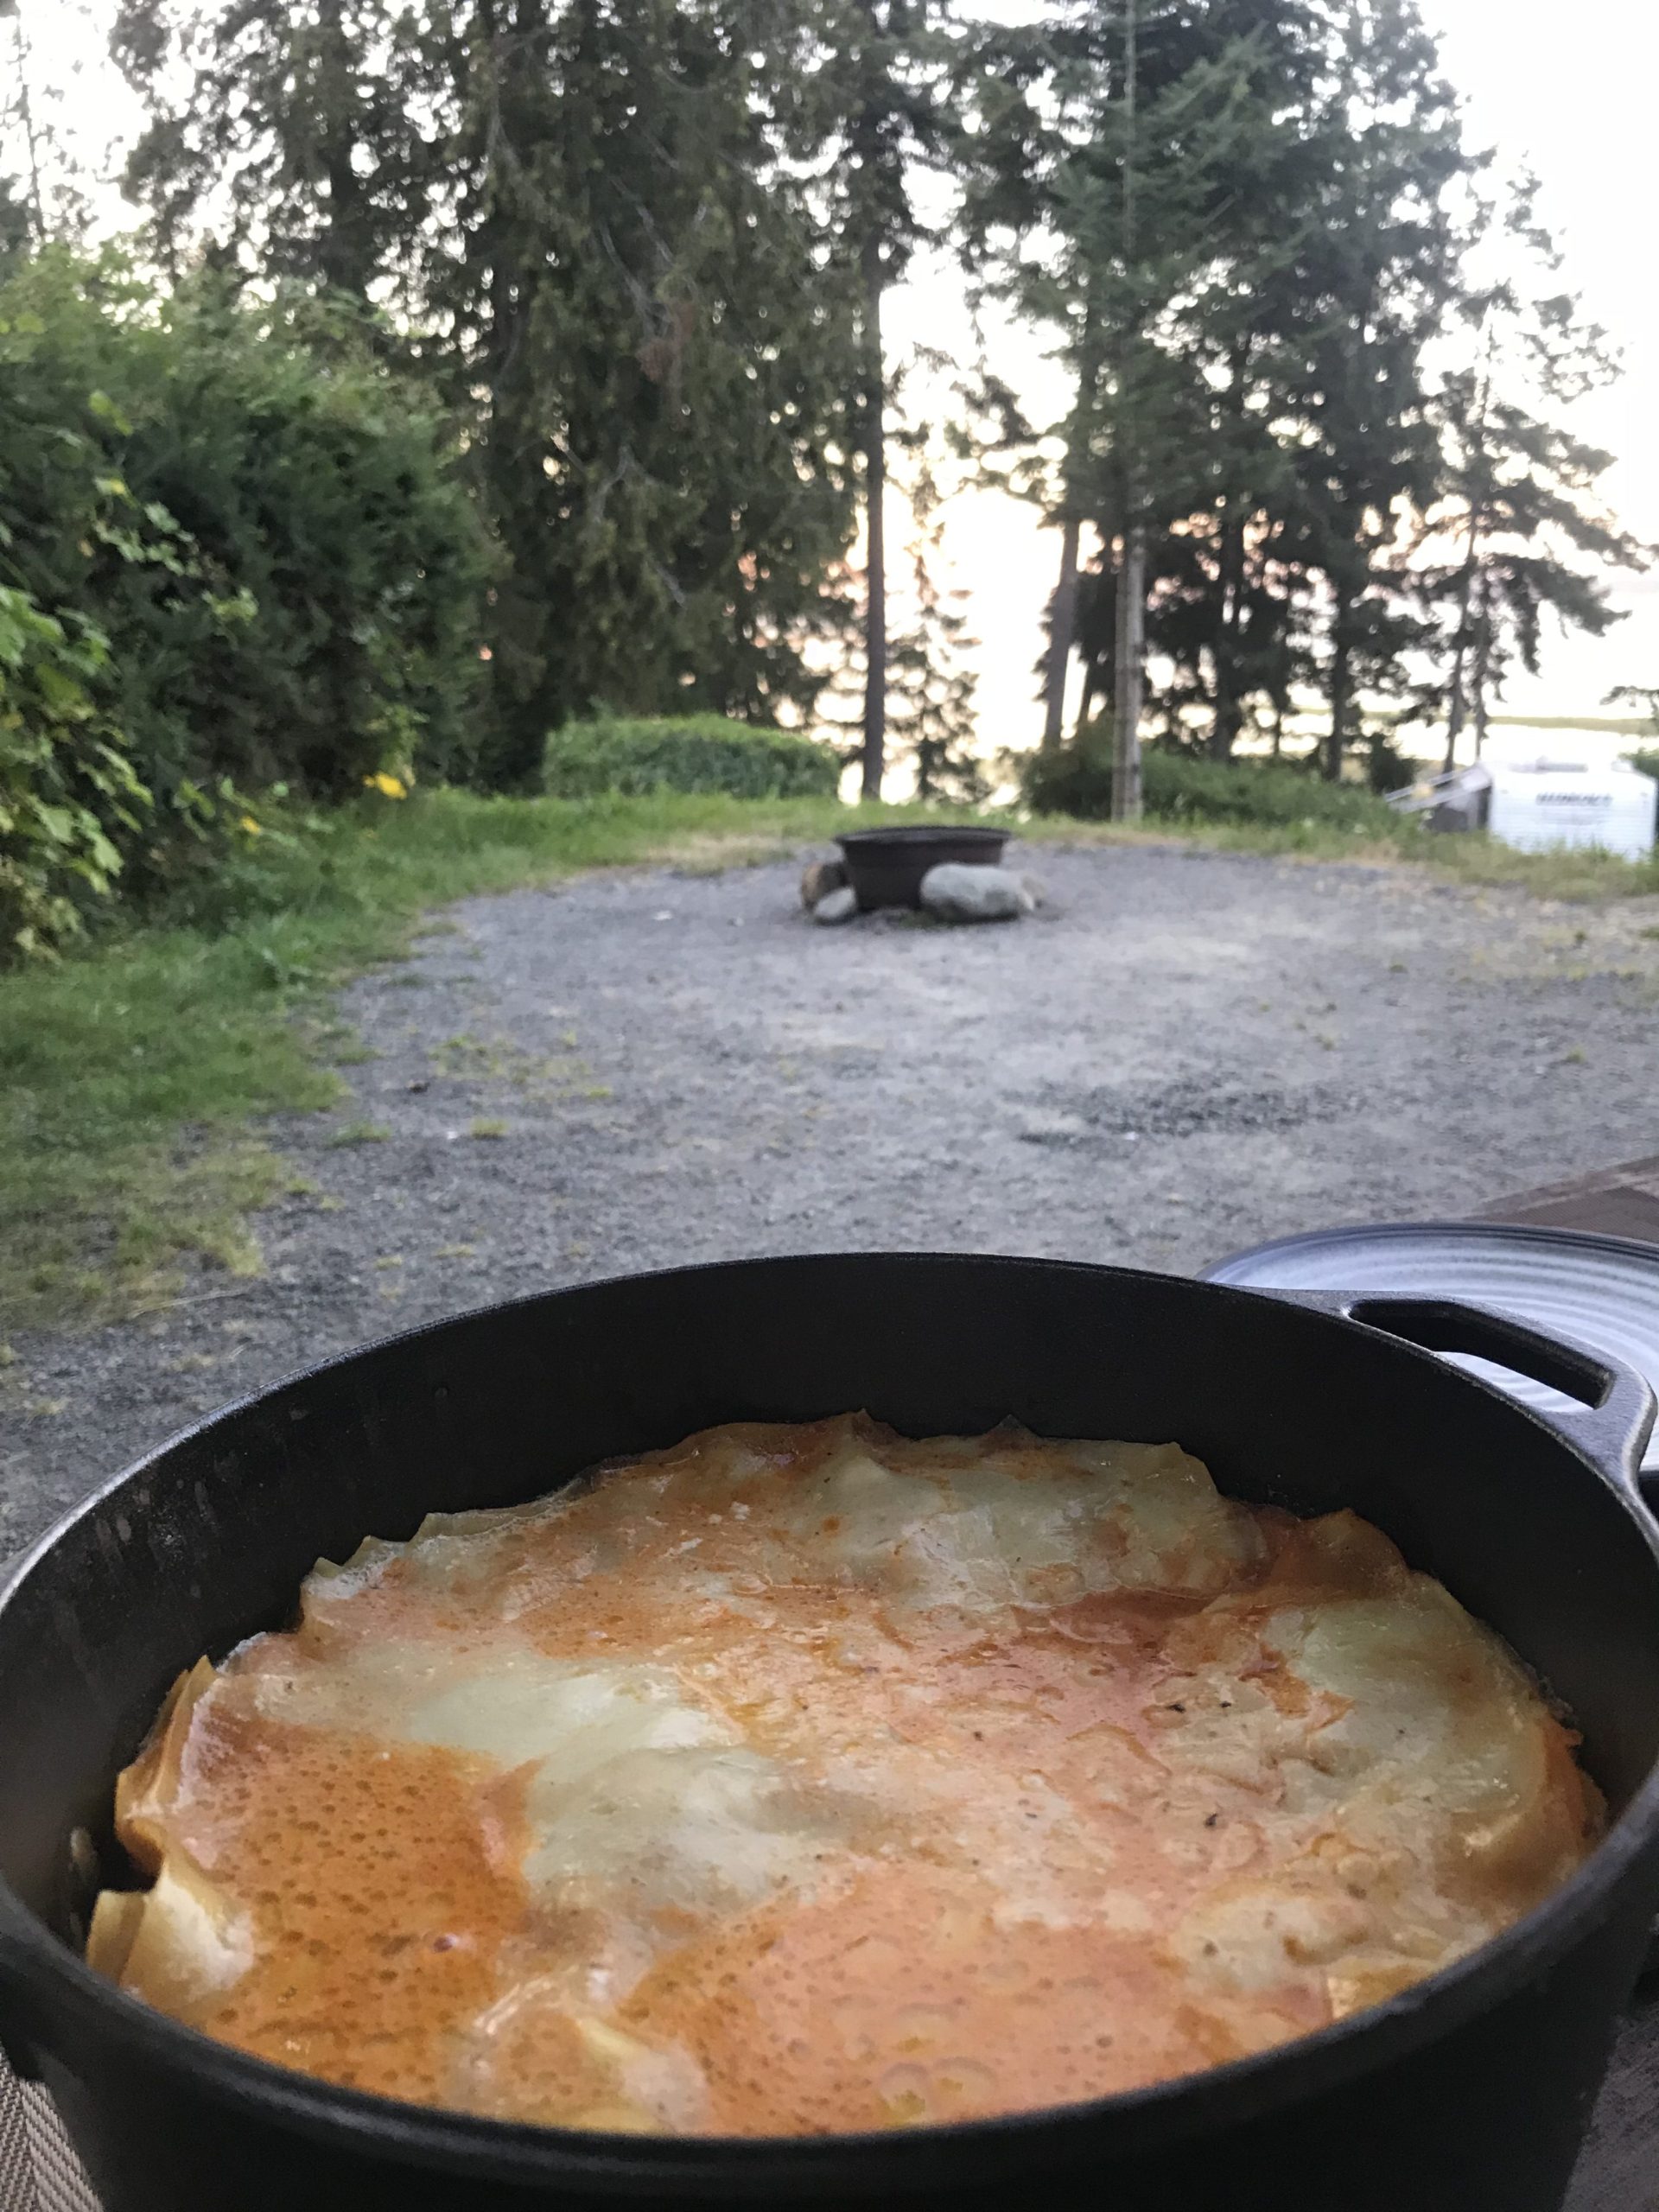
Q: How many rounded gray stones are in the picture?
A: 2